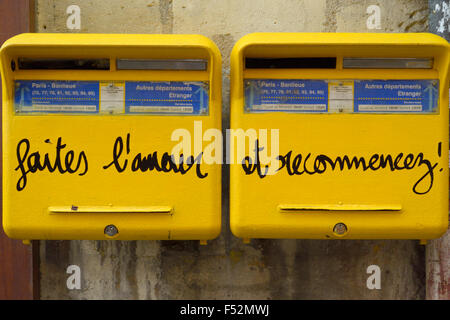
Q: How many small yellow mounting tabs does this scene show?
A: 4